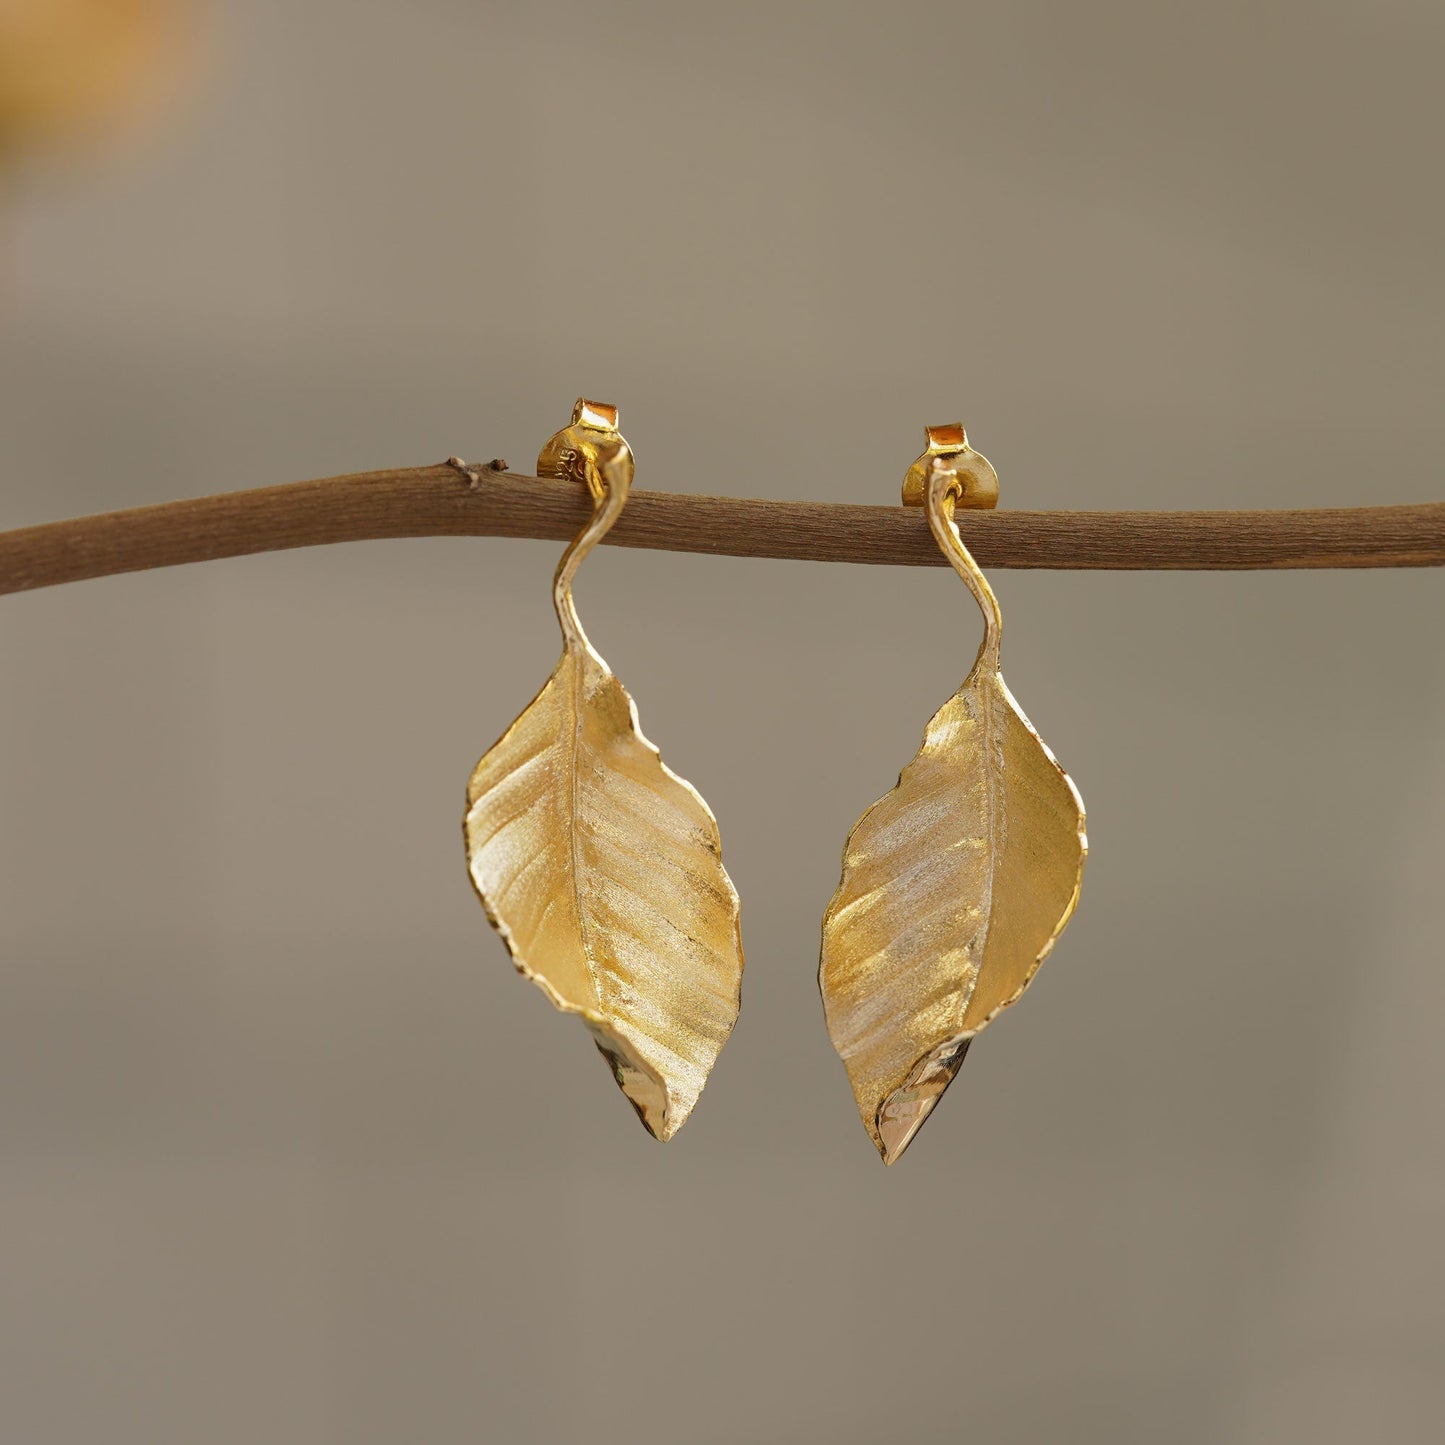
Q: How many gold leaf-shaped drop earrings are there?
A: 2